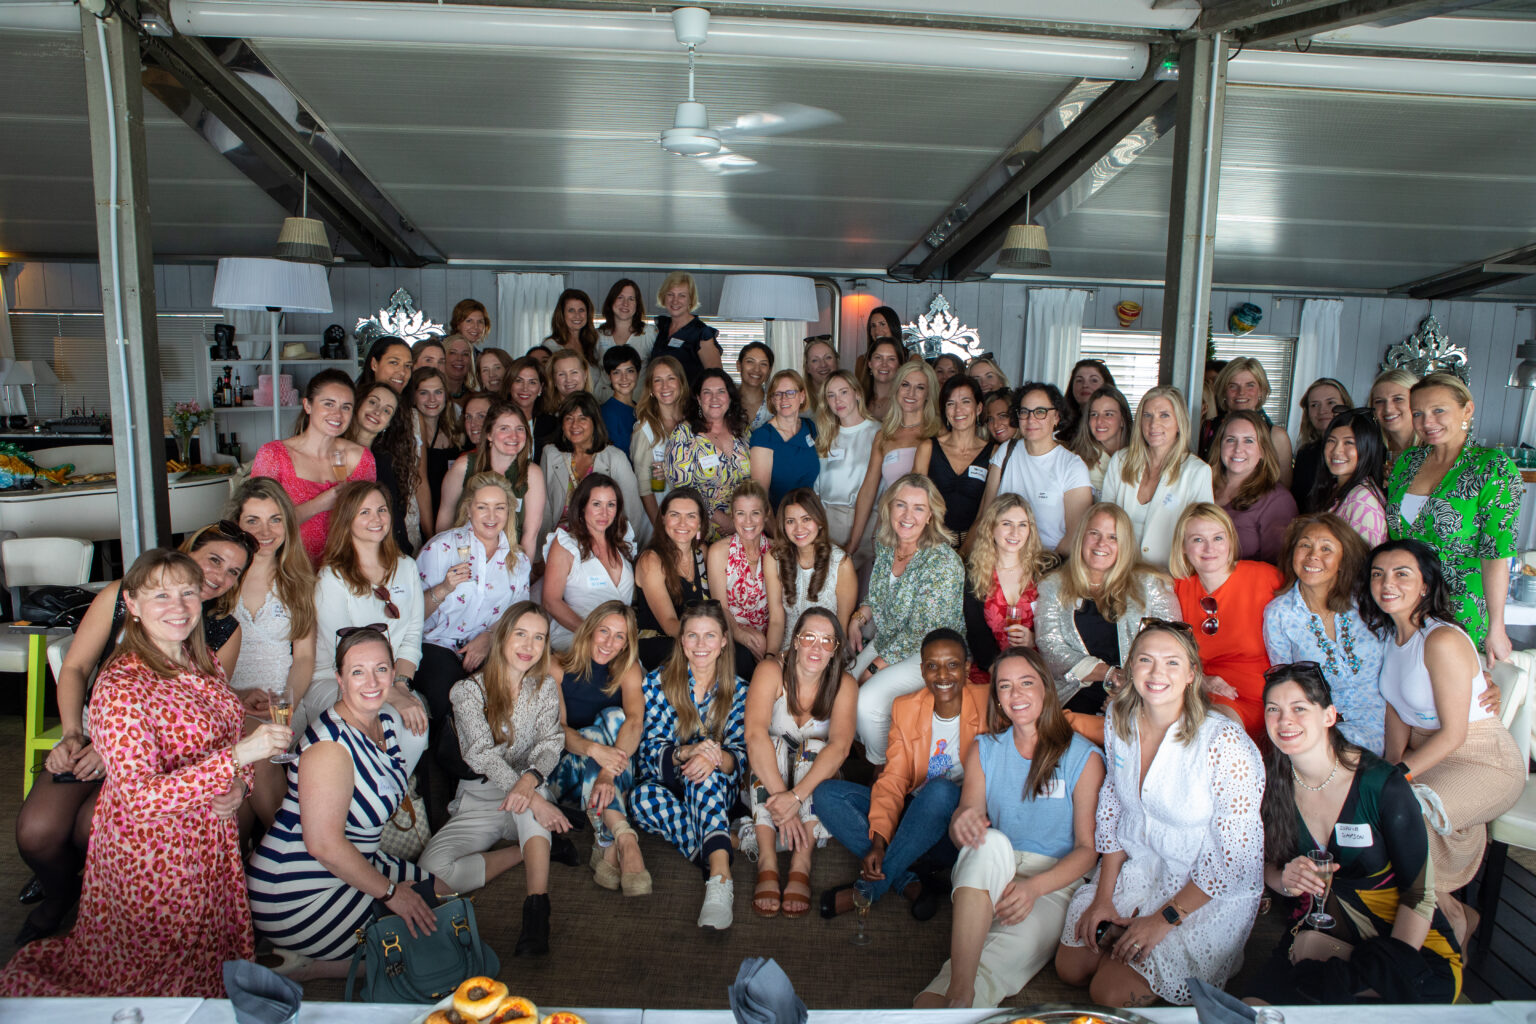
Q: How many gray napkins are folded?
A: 3